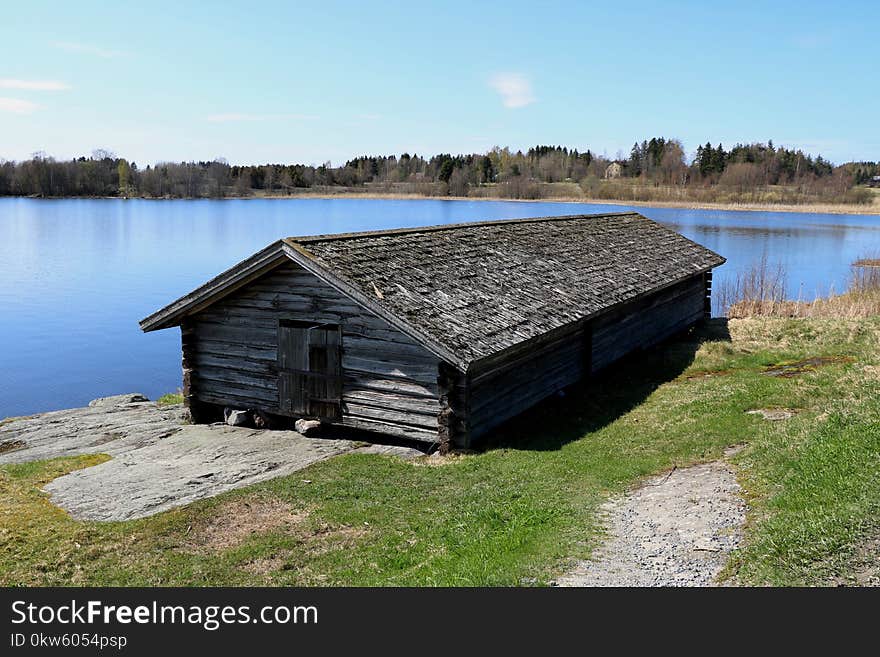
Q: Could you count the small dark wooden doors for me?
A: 1